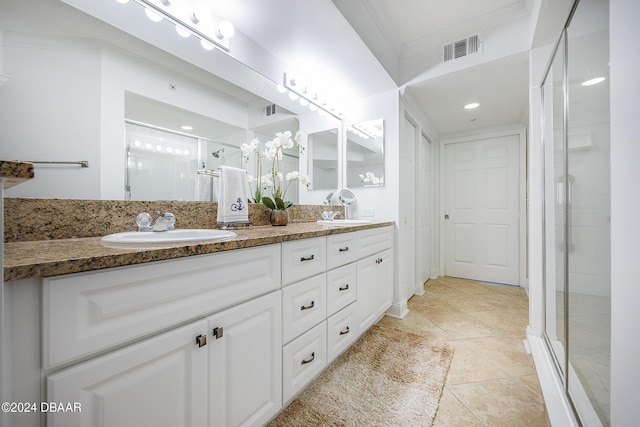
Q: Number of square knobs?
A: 4